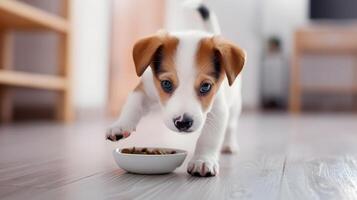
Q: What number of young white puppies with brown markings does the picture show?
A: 1